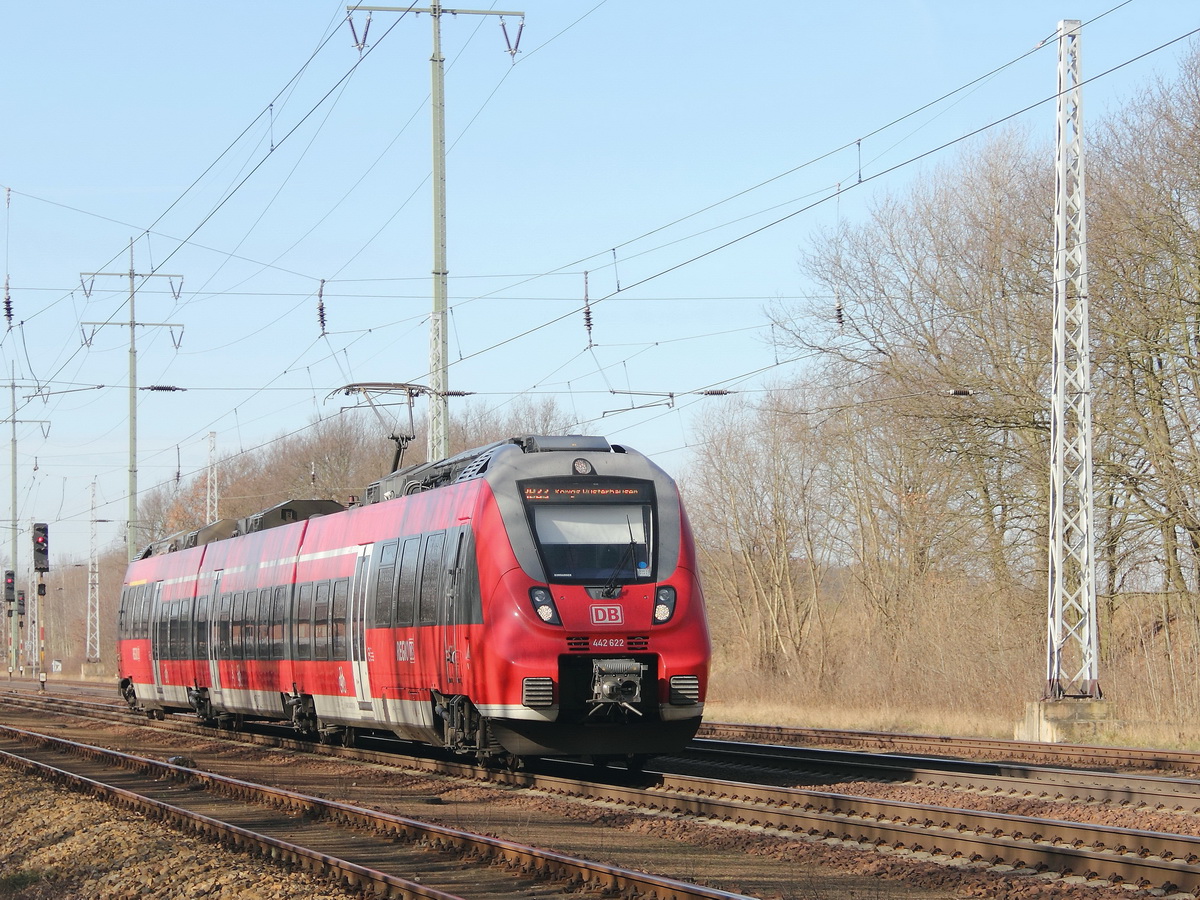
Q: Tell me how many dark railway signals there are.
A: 3